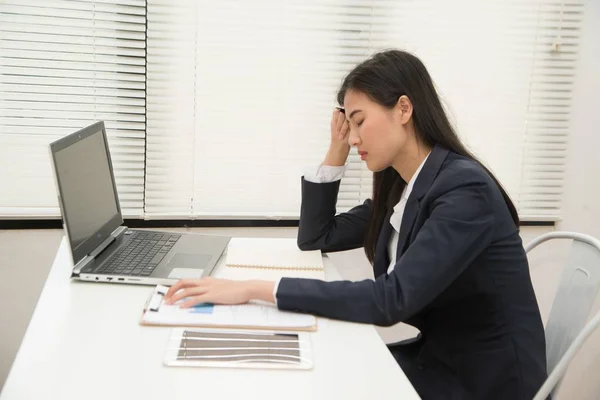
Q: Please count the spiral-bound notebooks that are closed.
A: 0